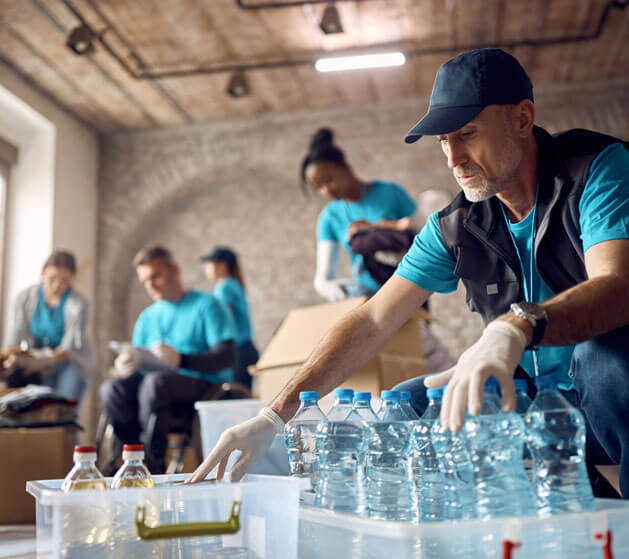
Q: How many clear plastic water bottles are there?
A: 10